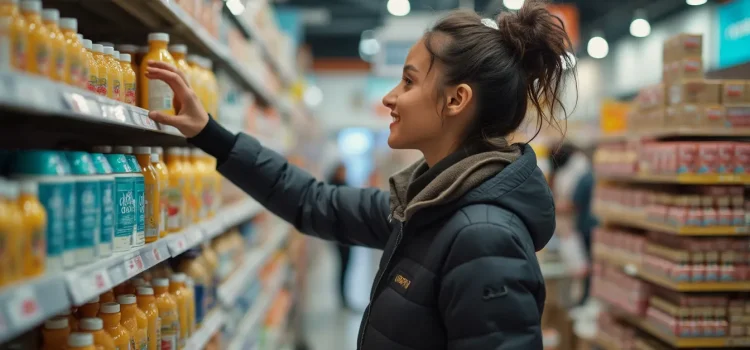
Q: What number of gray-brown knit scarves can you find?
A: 1